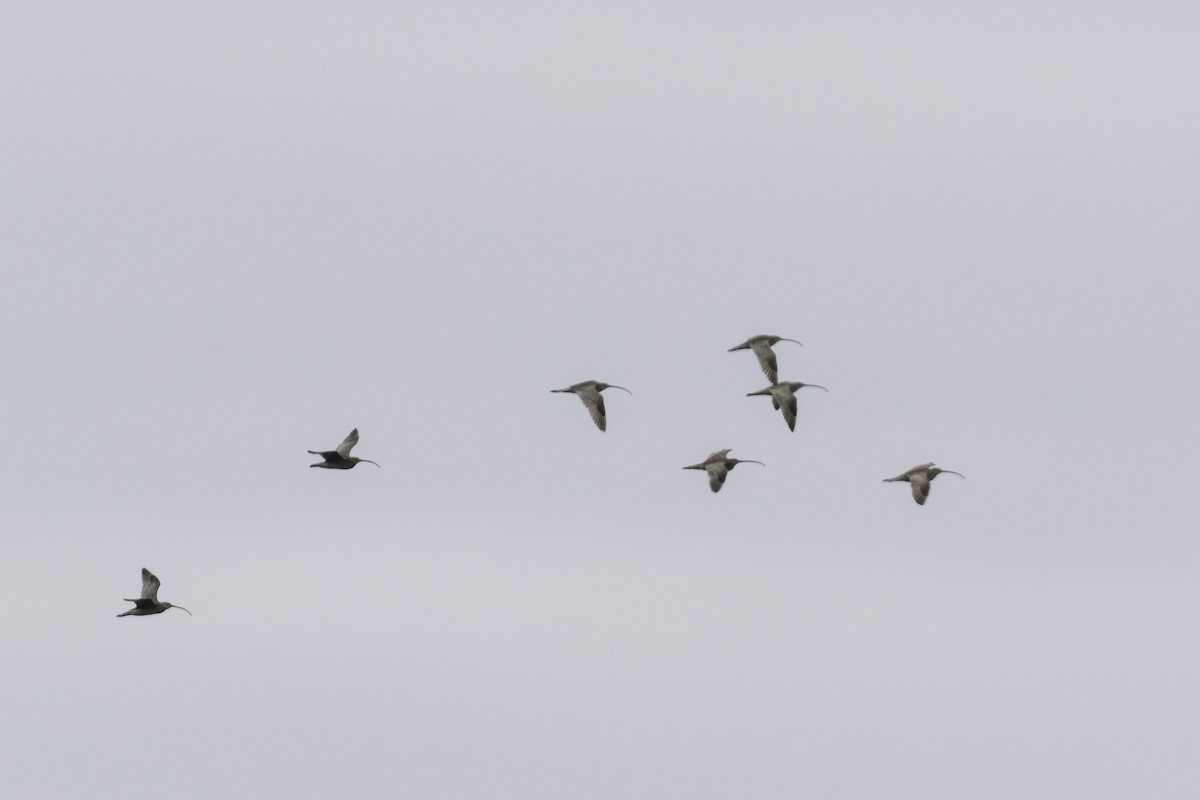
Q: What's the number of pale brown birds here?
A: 7